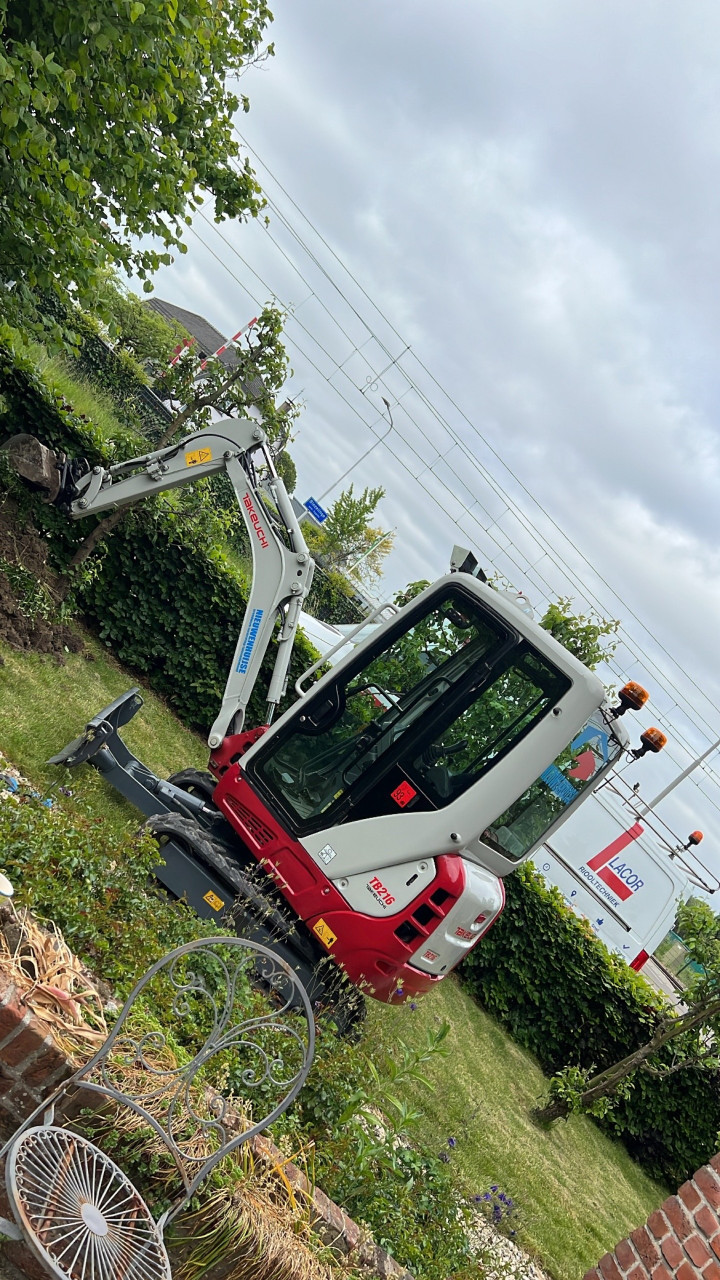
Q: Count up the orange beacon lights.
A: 3